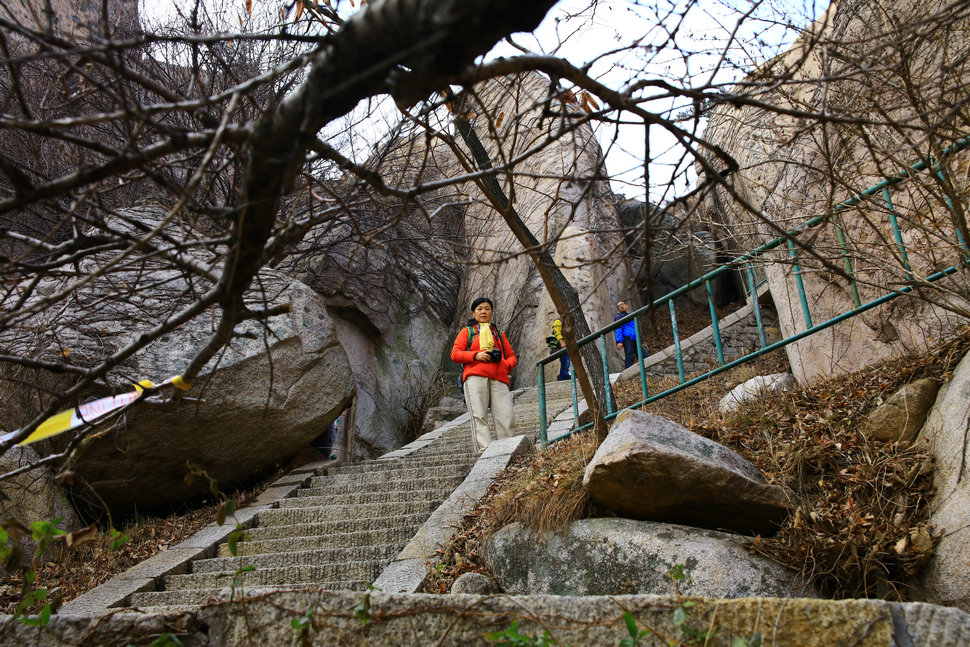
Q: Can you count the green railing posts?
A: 11